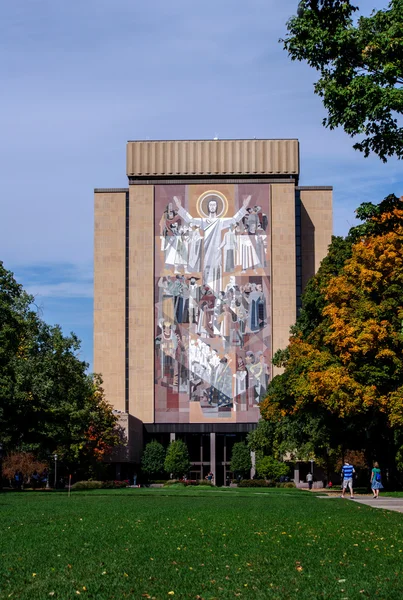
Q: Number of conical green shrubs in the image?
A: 3